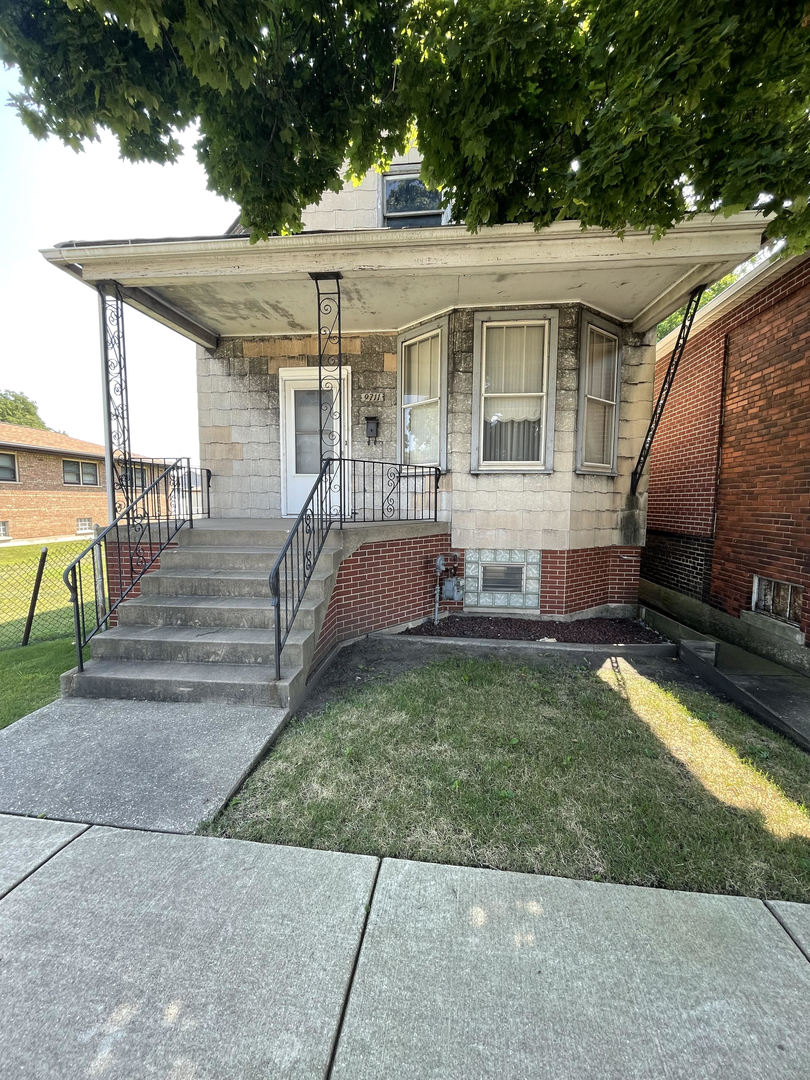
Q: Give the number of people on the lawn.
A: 0